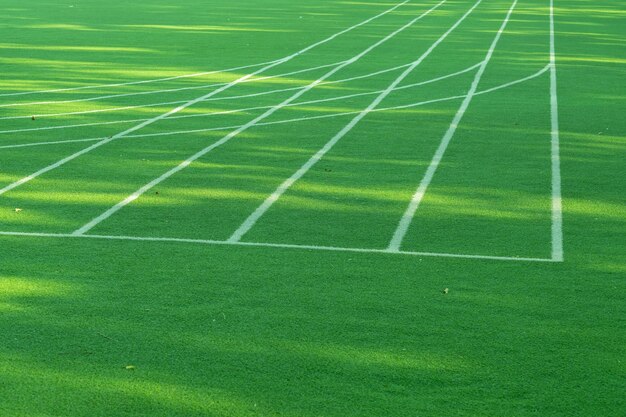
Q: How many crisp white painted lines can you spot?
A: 11